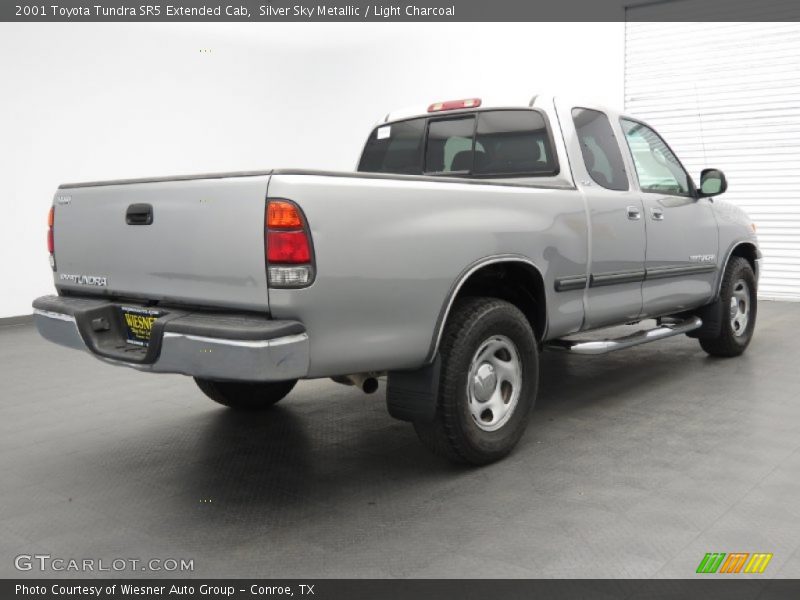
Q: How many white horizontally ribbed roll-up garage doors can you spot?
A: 1